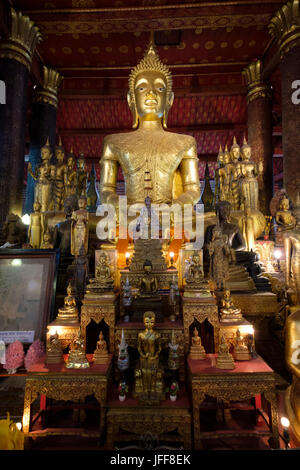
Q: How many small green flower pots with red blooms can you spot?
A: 2